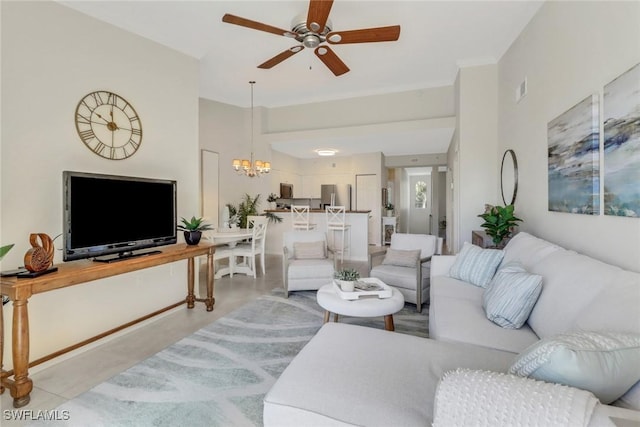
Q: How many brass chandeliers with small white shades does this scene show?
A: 1